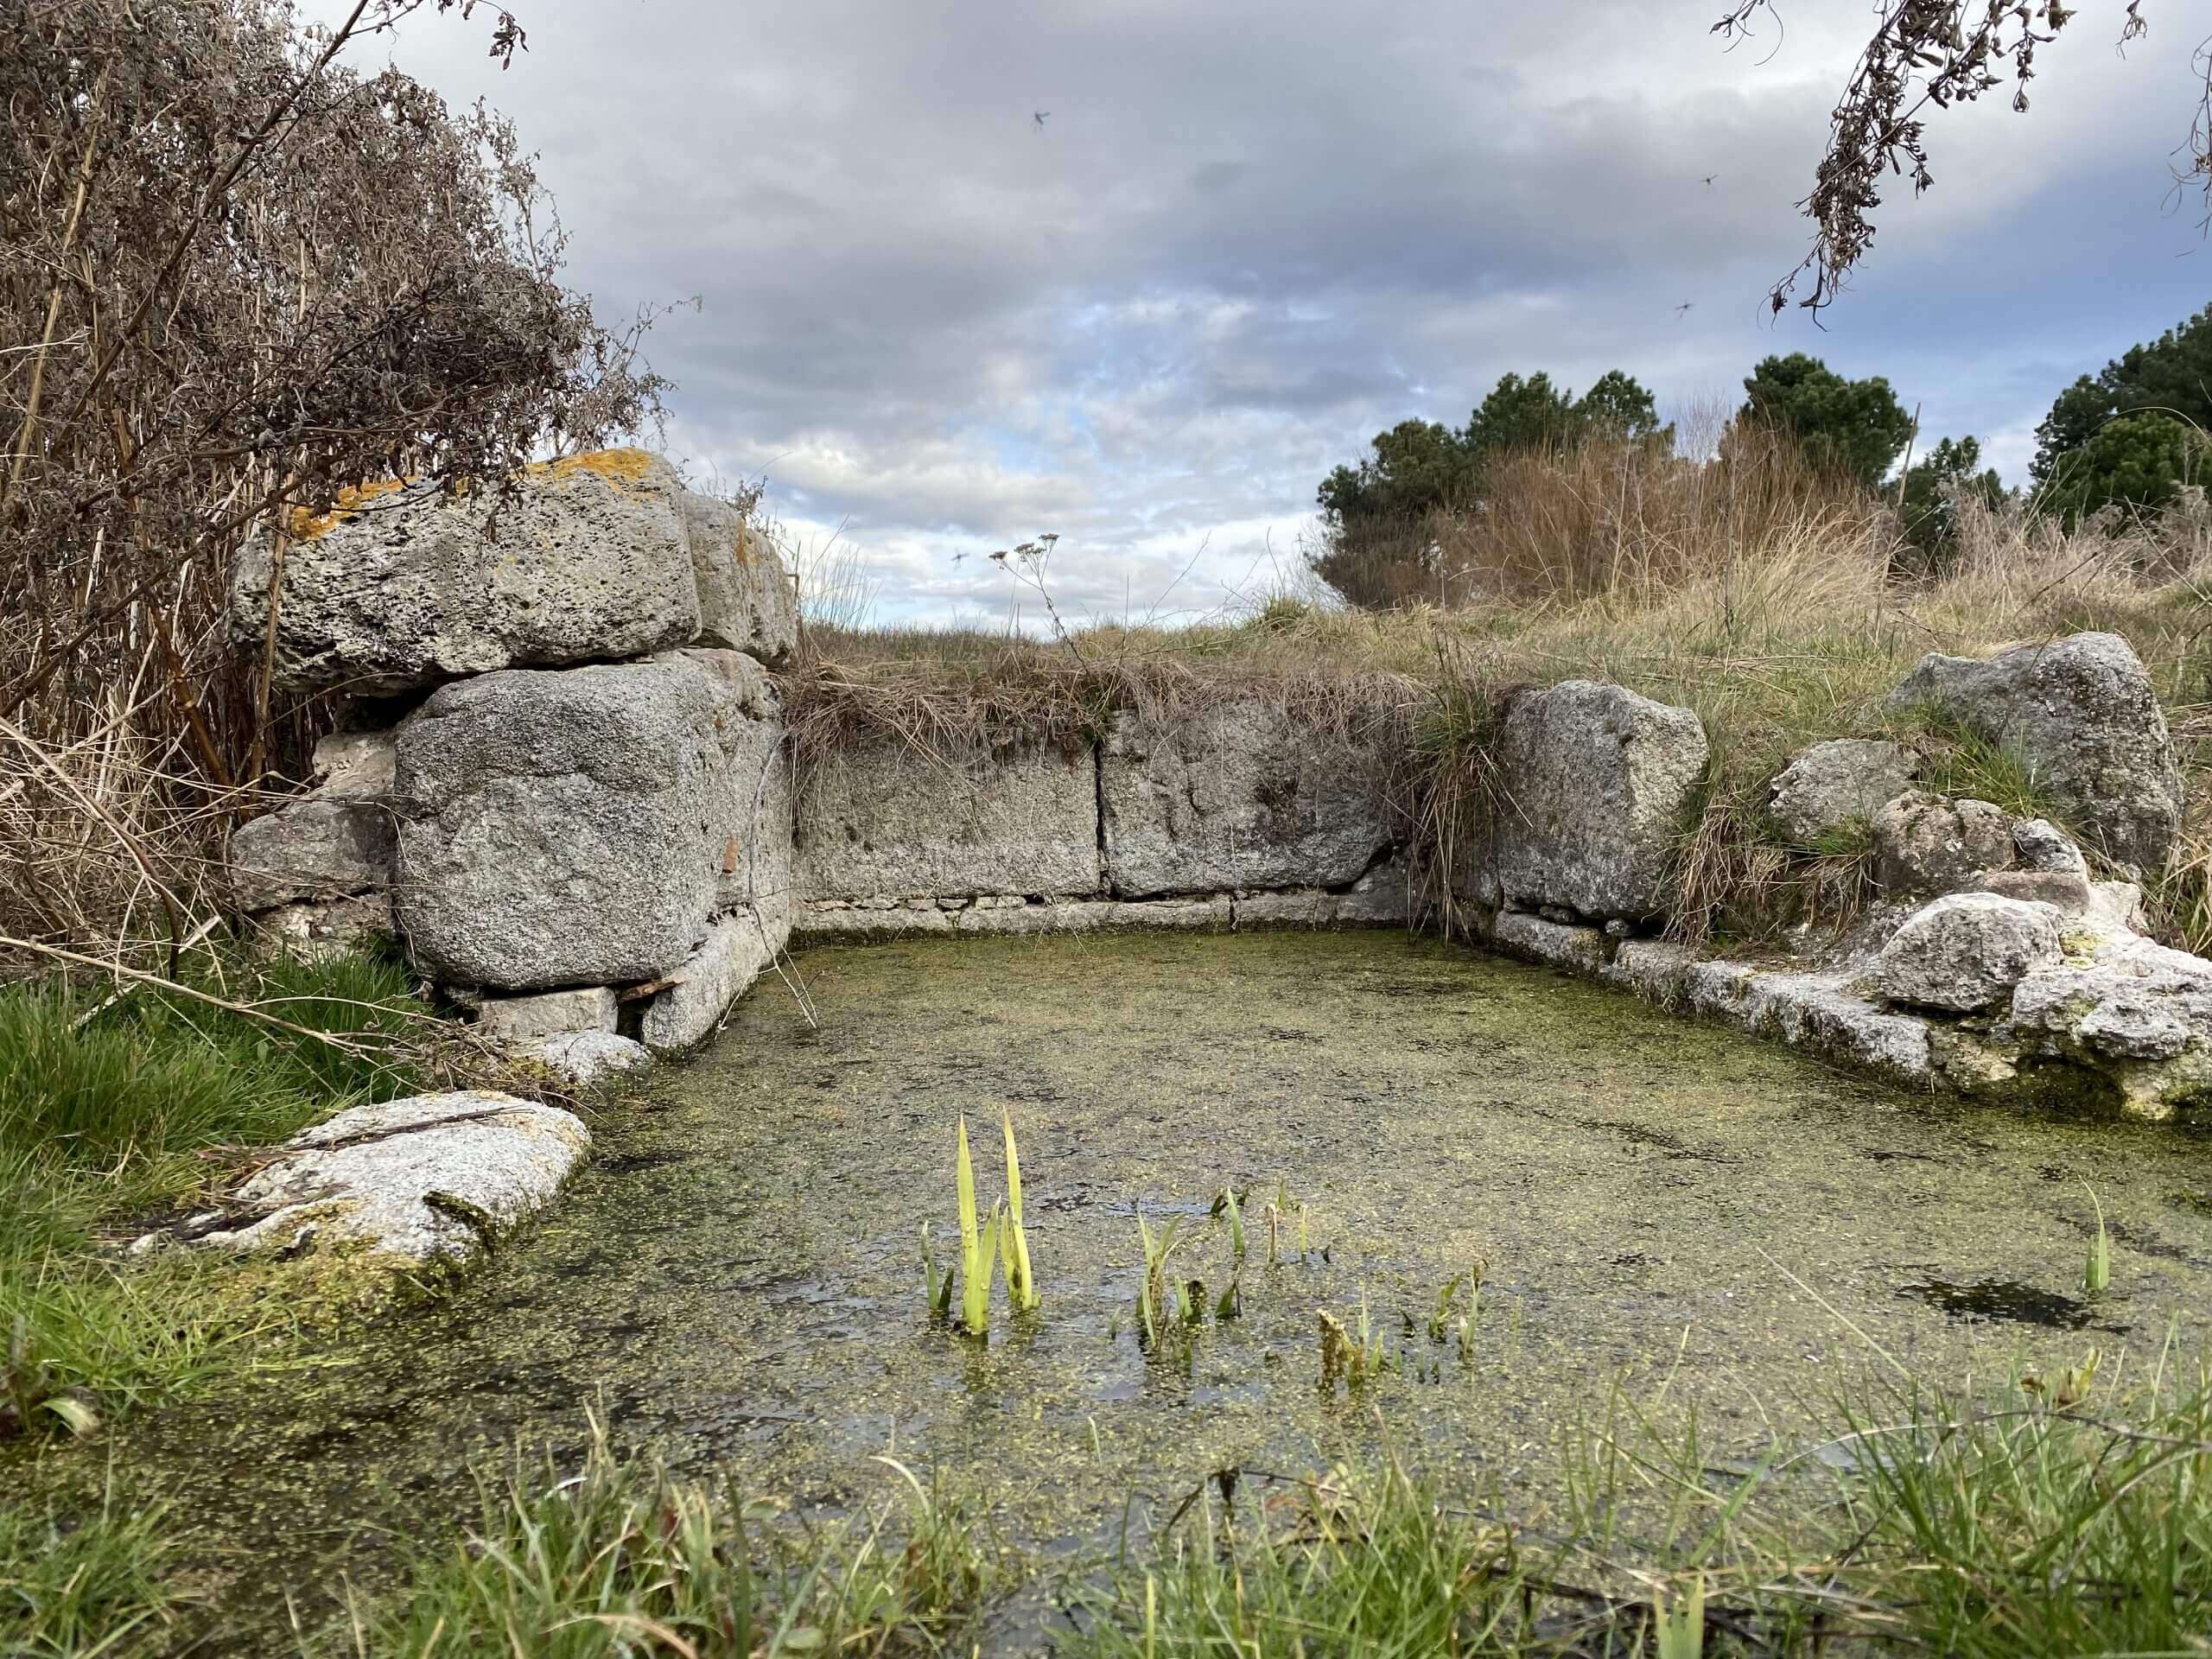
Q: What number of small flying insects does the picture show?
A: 4